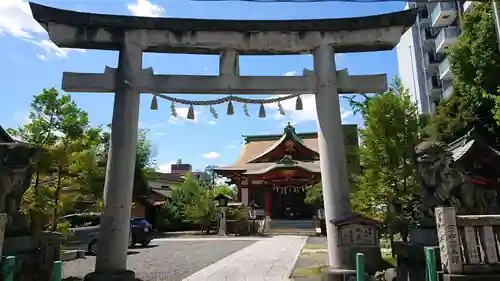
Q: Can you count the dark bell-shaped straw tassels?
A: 5